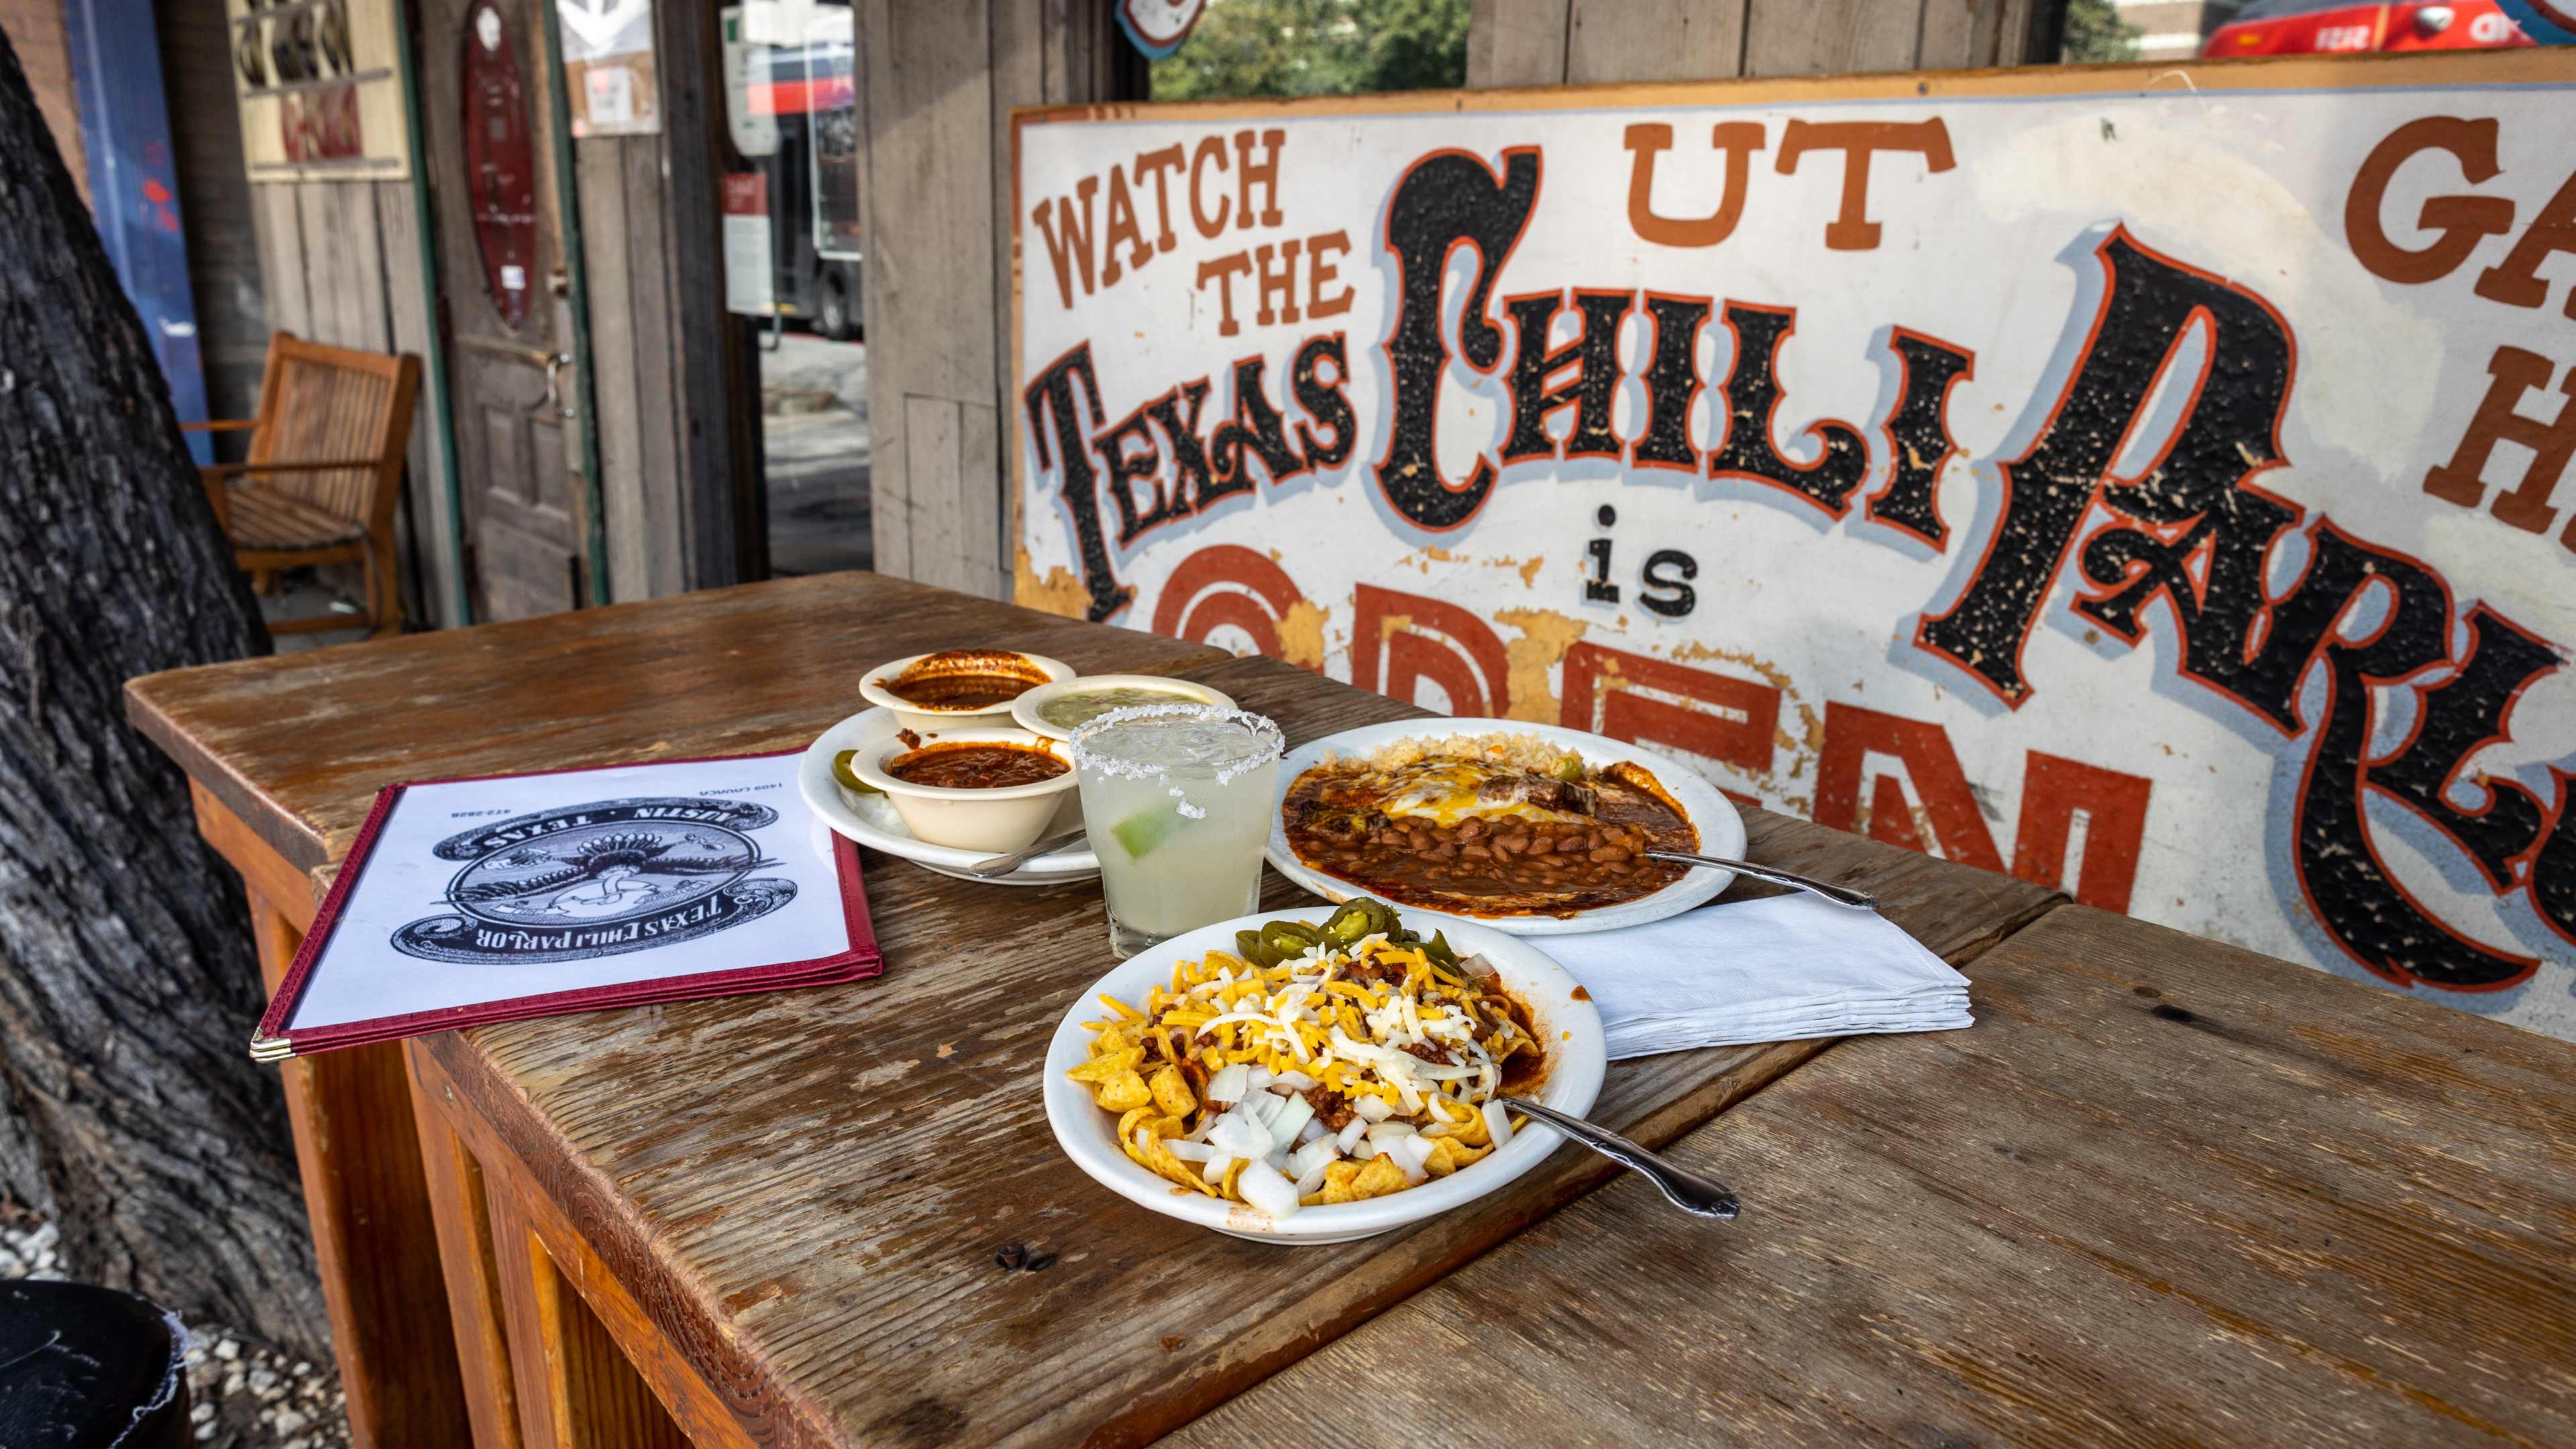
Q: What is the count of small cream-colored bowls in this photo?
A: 3